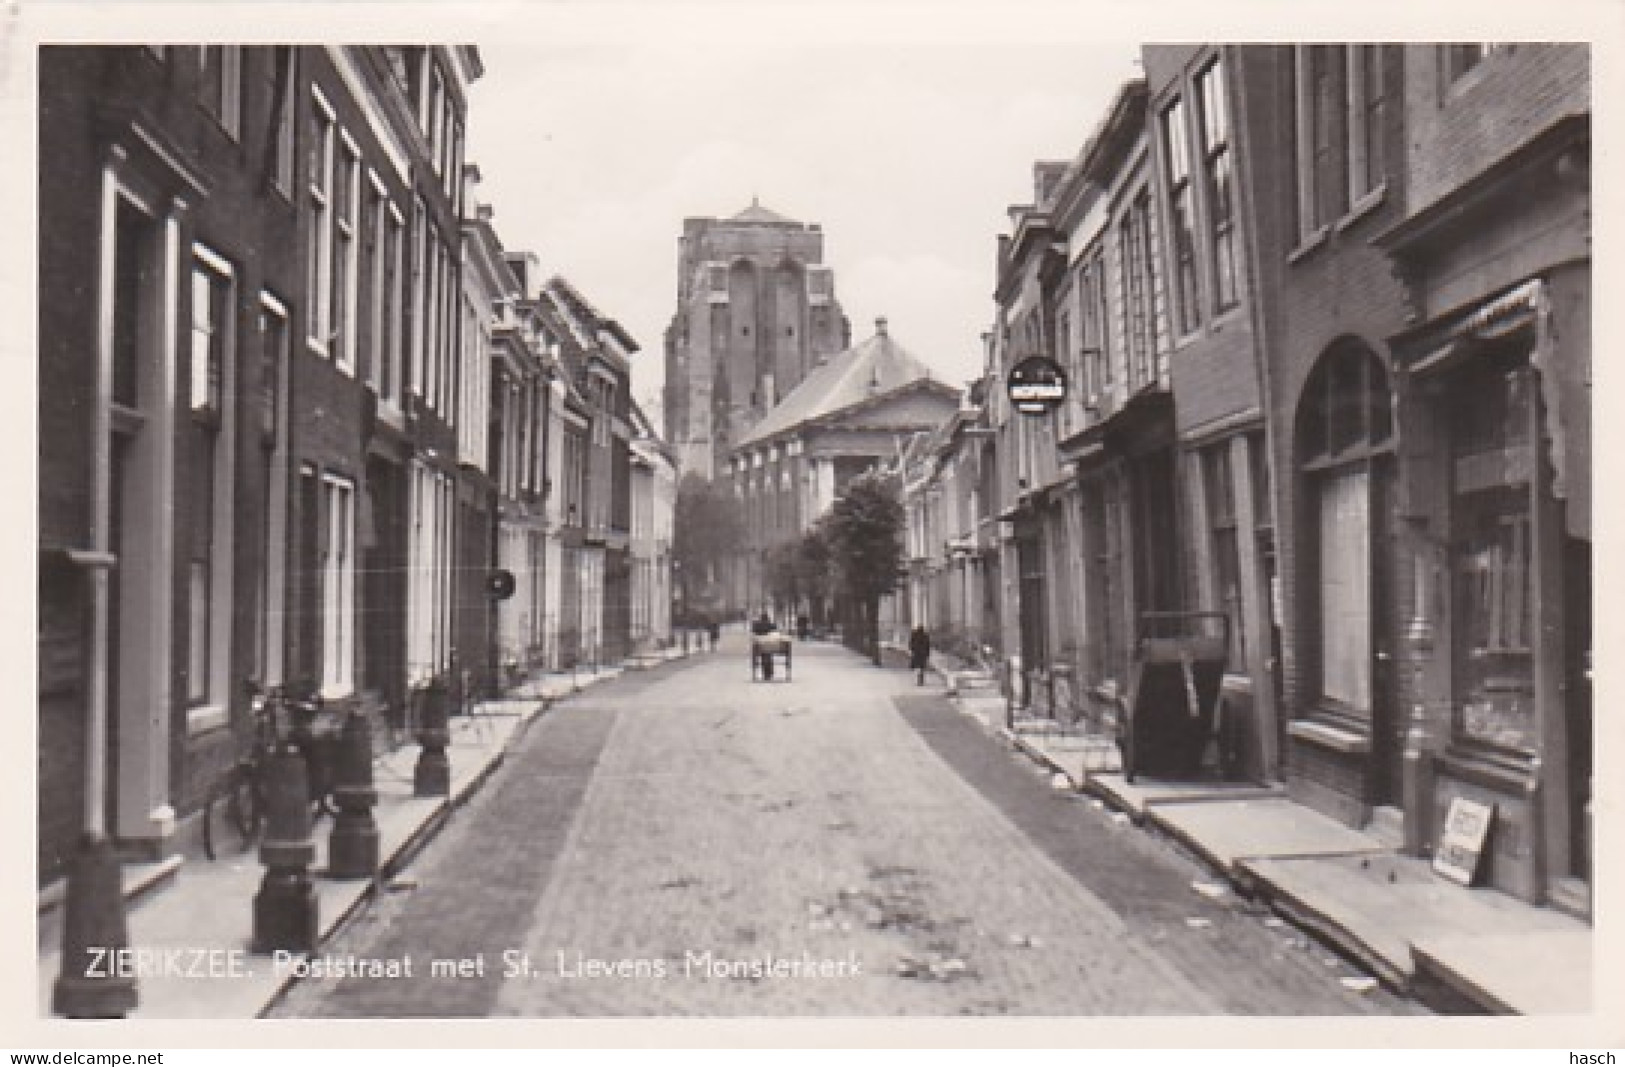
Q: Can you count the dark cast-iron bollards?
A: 4